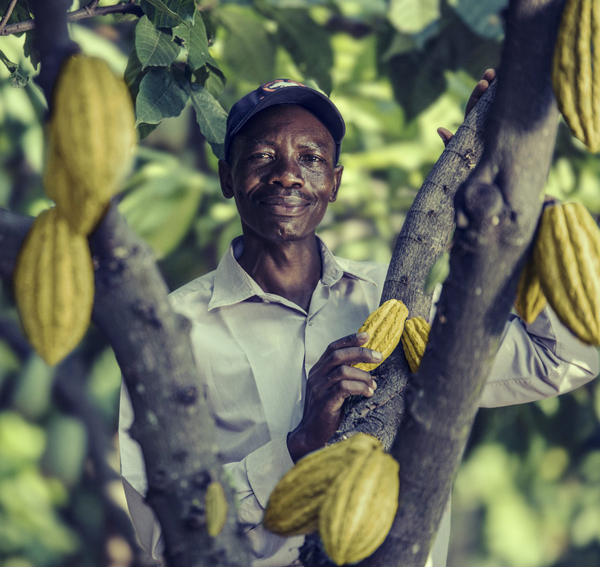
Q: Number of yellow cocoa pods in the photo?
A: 11